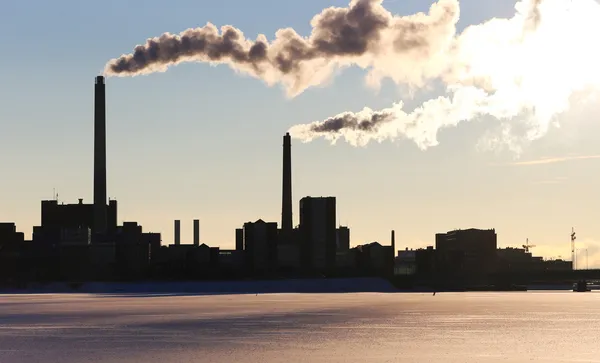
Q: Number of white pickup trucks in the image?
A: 0